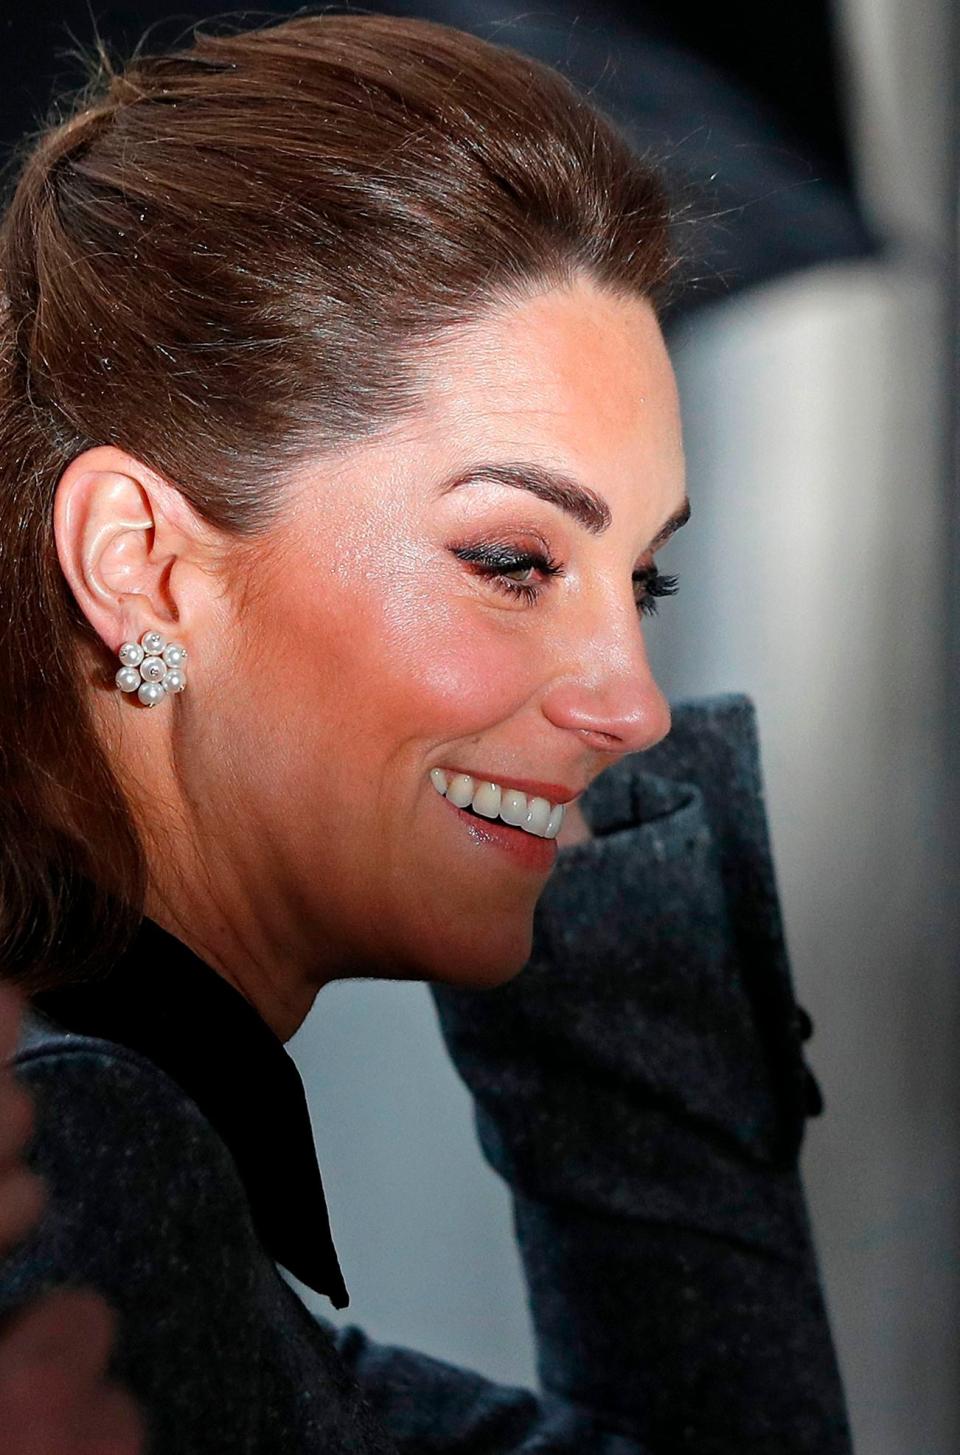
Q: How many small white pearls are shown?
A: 7